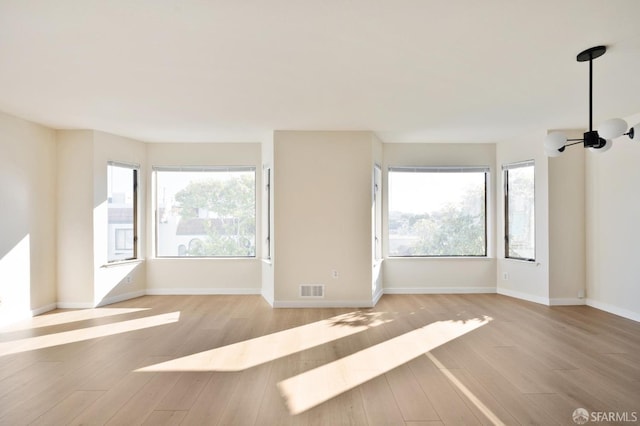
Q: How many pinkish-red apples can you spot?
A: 0